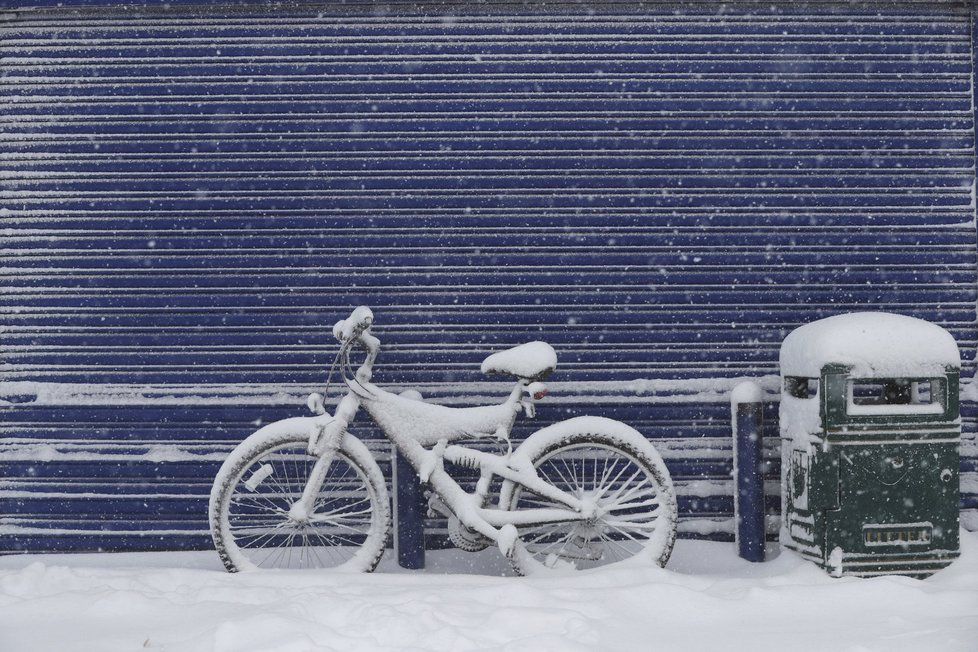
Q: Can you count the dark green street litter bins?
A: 1